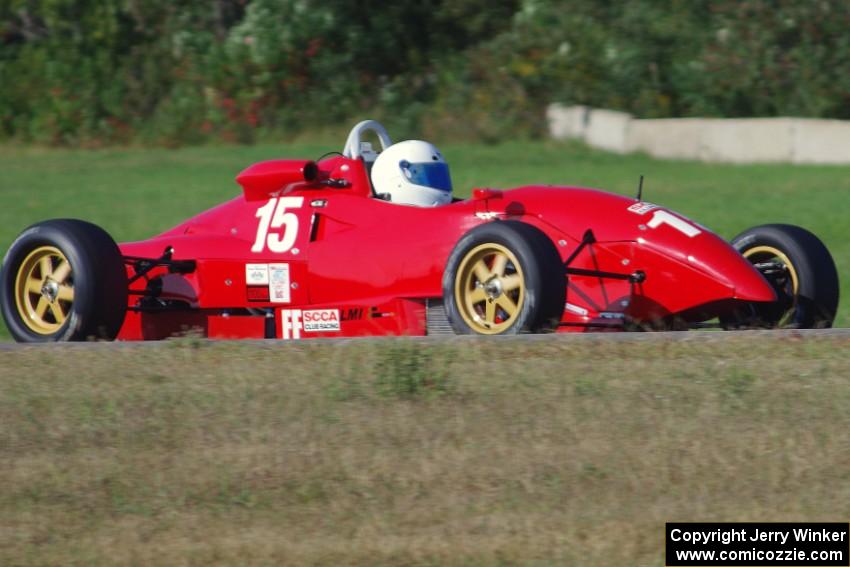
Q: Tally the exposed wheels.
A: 3